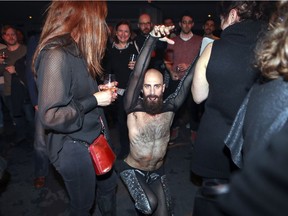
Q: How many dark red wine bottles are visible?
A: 0